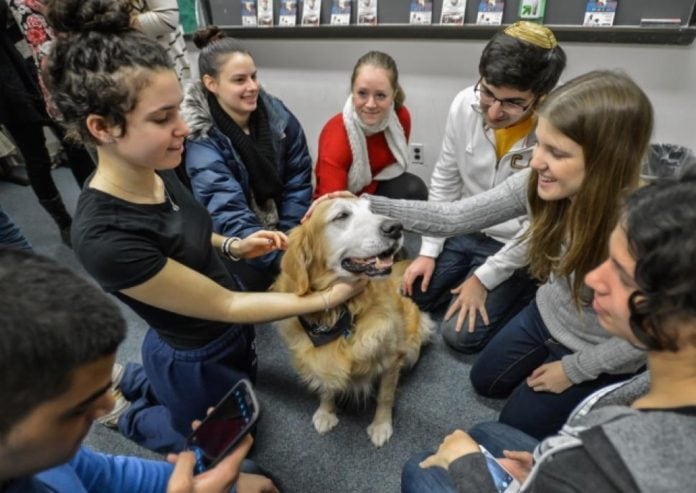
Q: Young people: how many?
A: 7